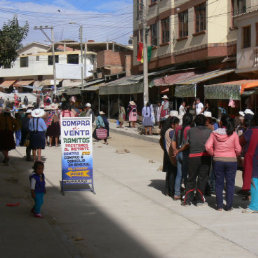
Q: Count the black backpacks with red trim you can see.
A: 1